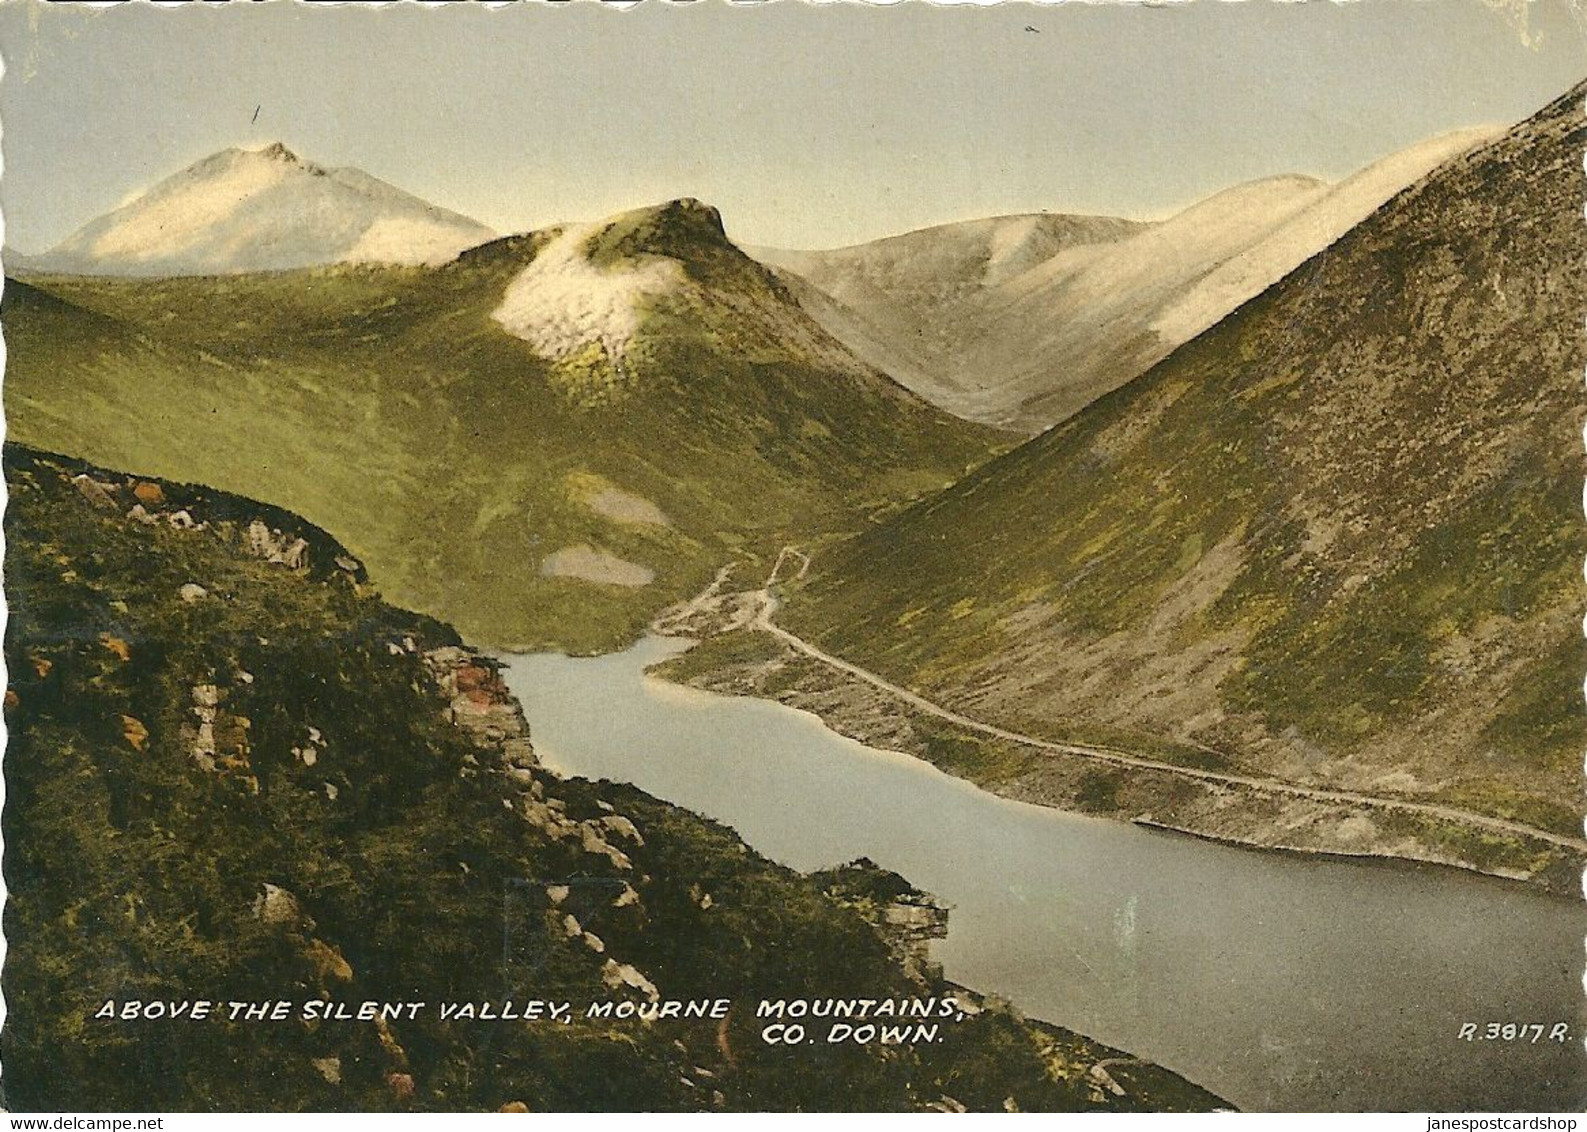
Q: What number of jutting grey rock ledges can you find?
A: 2